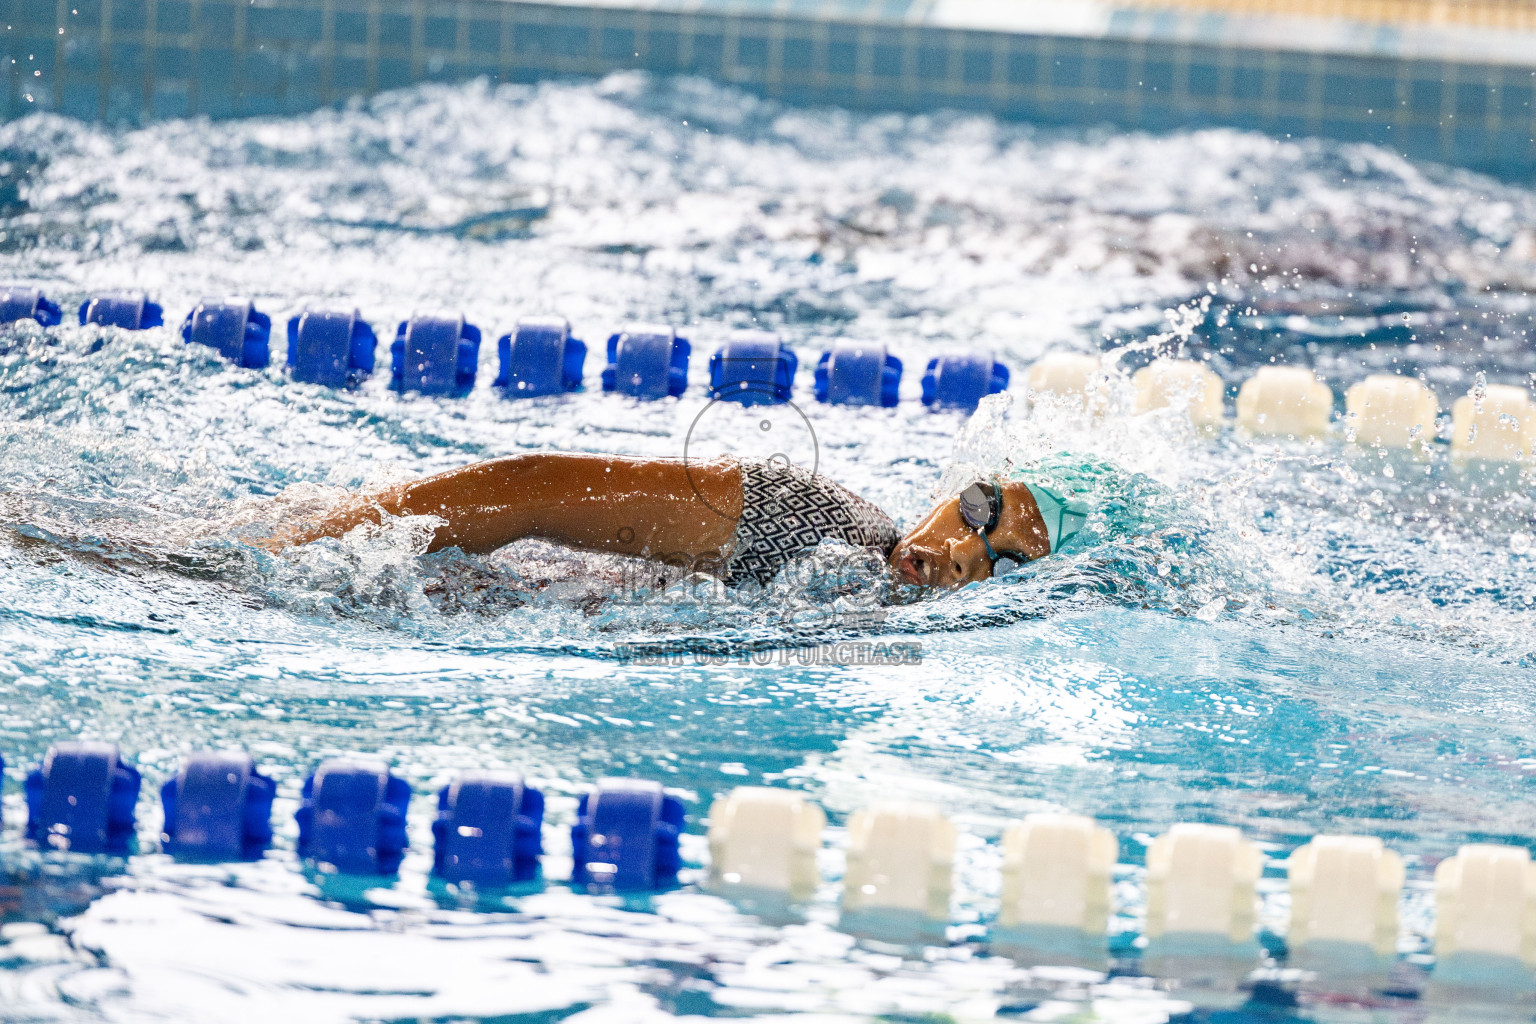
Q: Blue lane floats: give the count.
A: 15